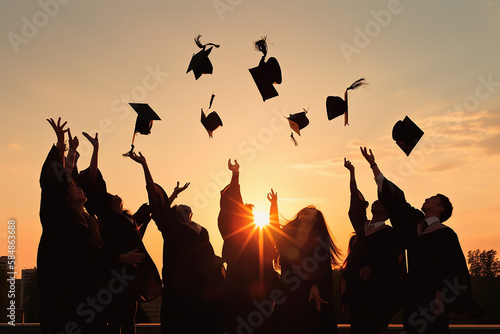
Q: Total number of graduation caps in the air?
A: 7